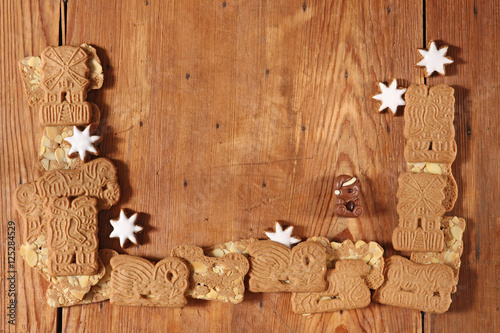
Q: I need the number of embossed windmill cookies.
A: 2